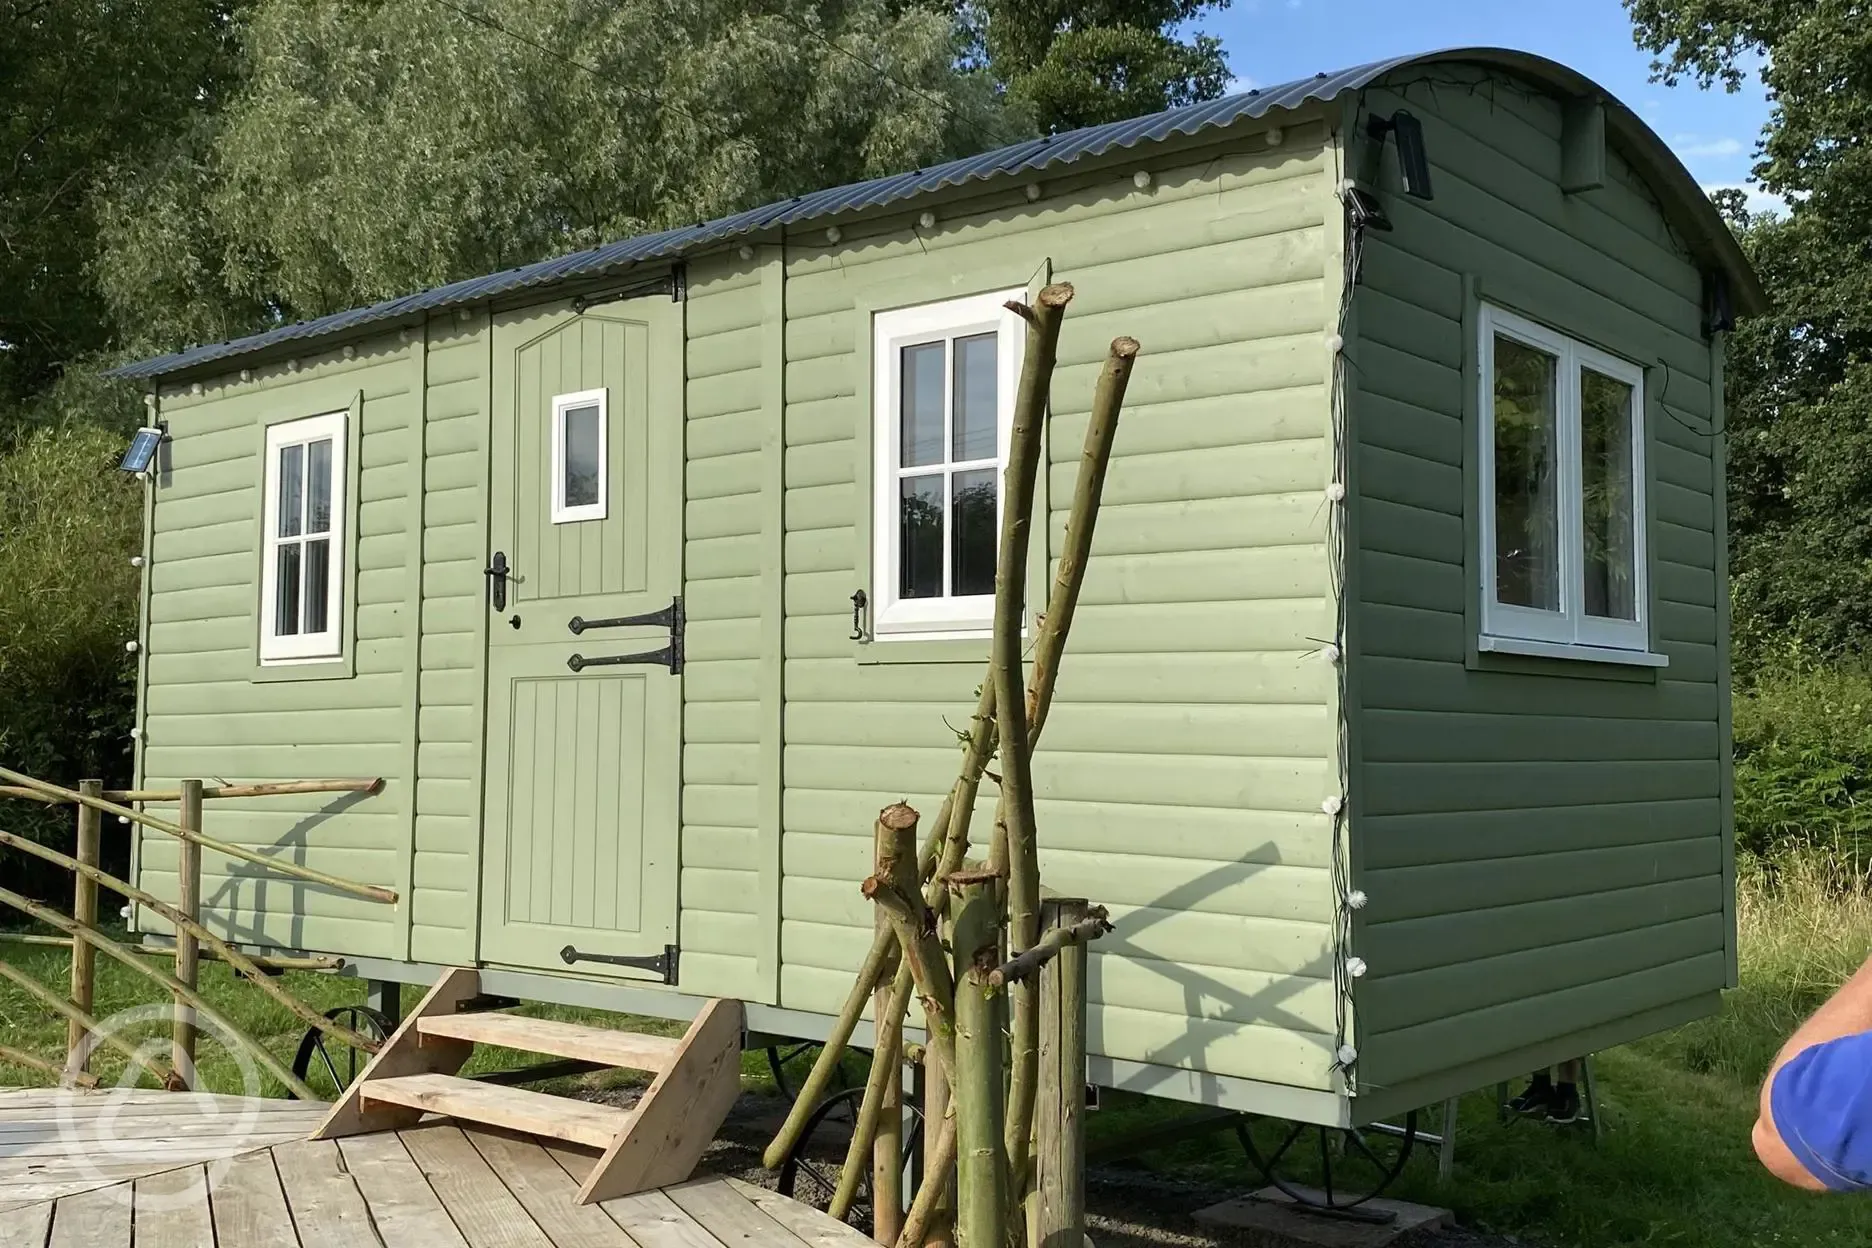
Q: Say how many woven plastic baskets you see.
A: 0